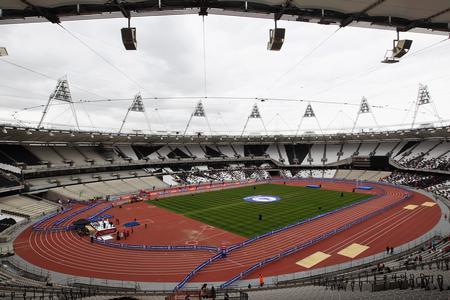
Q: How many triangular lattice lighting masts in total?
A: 7